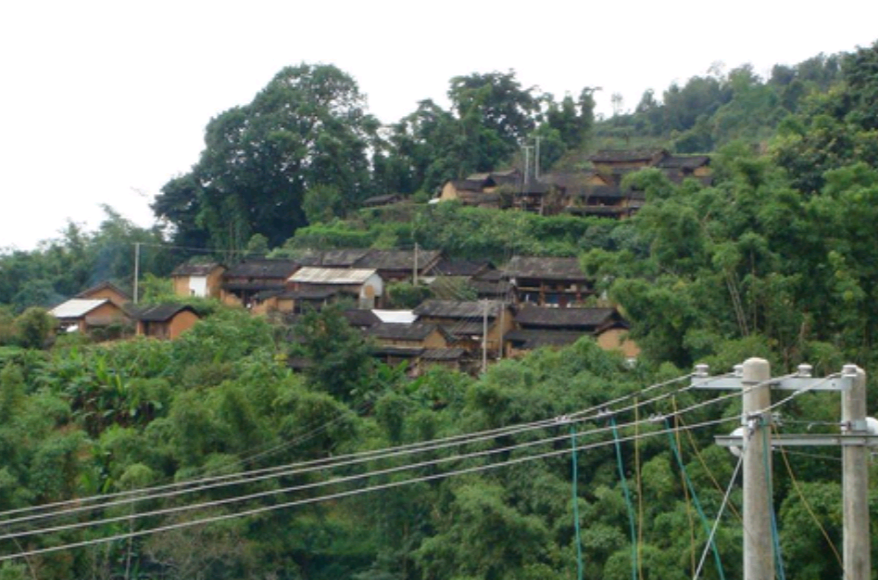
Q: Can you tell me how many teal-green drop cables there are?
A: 4